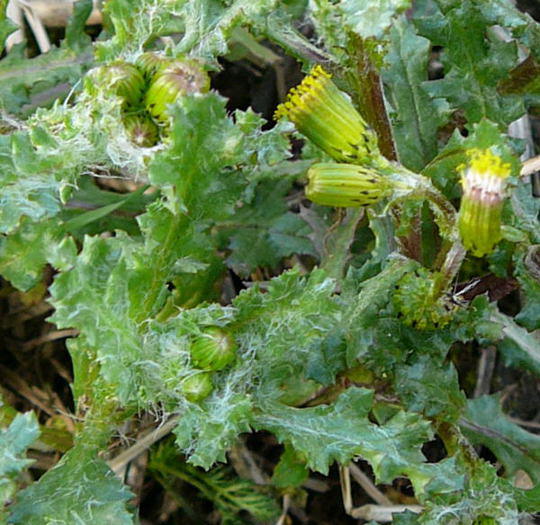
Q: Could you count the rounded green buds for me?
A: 6